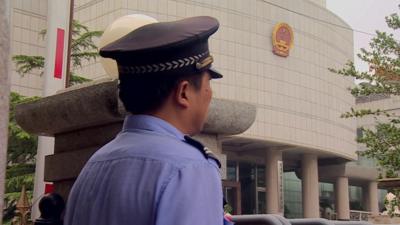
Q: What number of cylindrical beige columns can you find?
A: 4